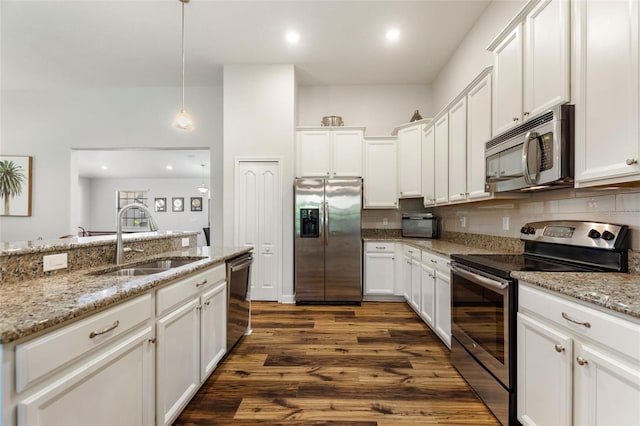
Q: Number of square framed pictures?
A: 3